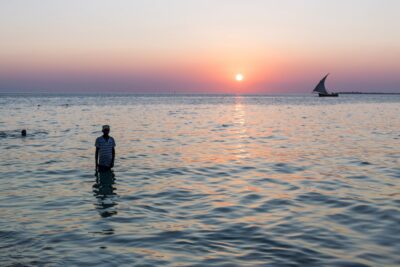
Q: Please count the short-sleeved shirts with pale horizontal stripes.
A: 1